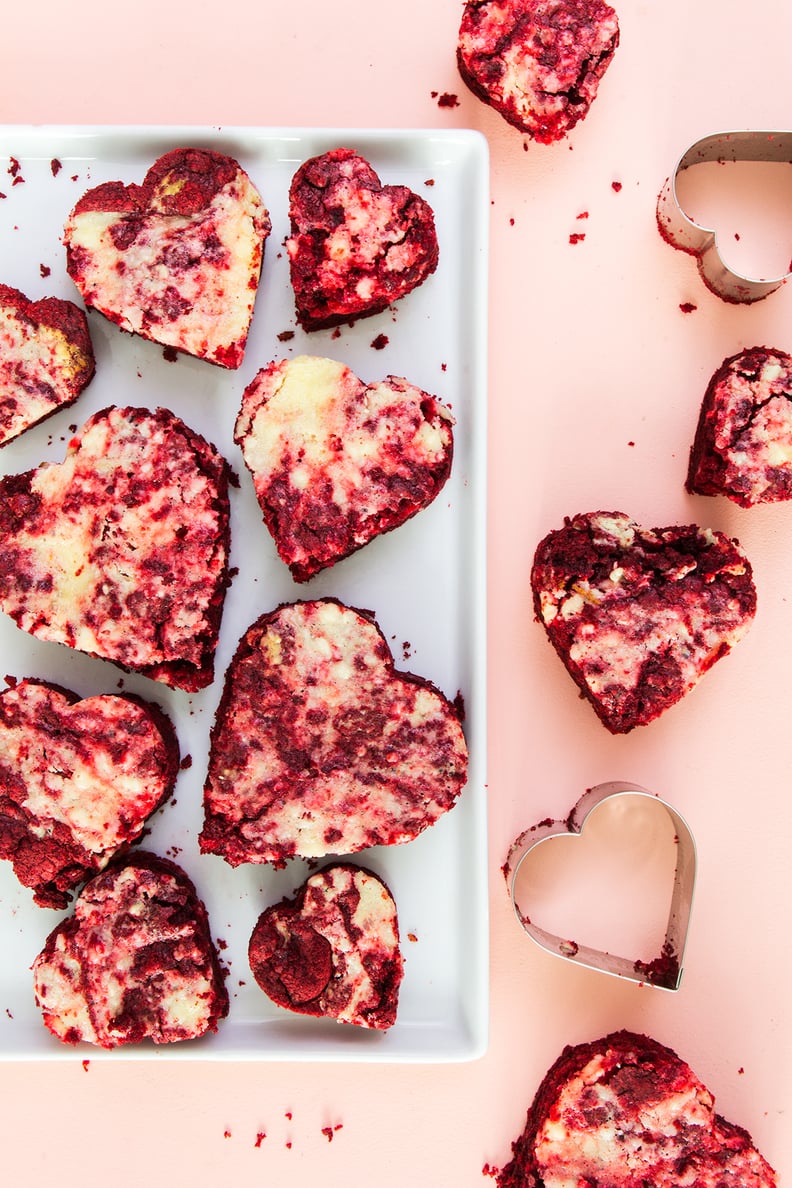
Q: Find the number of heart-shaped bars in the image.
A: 13